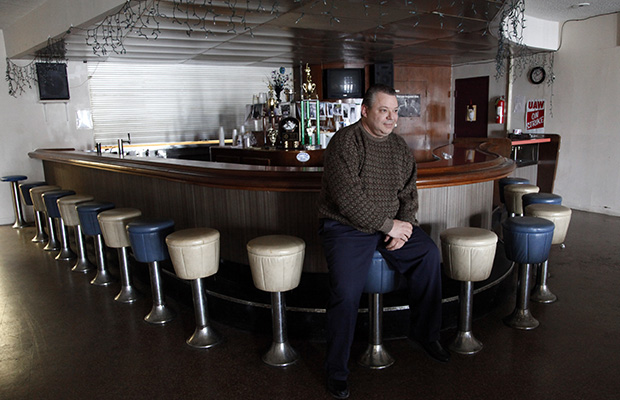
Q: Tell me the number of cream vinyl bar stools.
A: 8